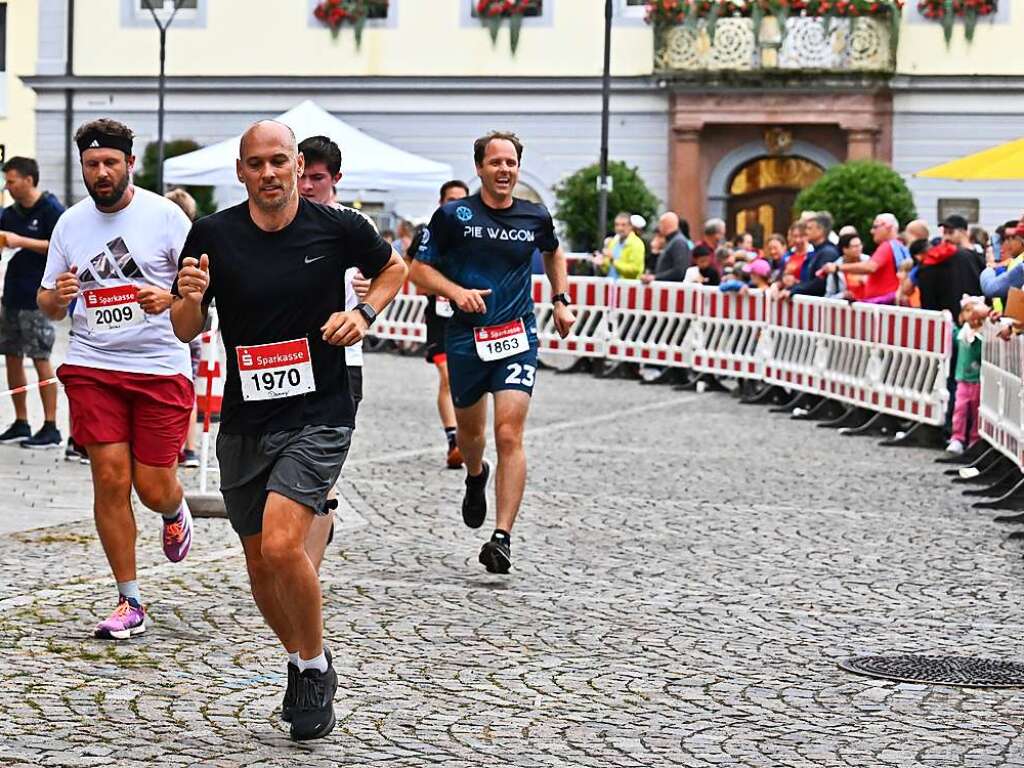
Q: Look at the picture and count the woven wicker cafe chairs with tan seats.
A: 0